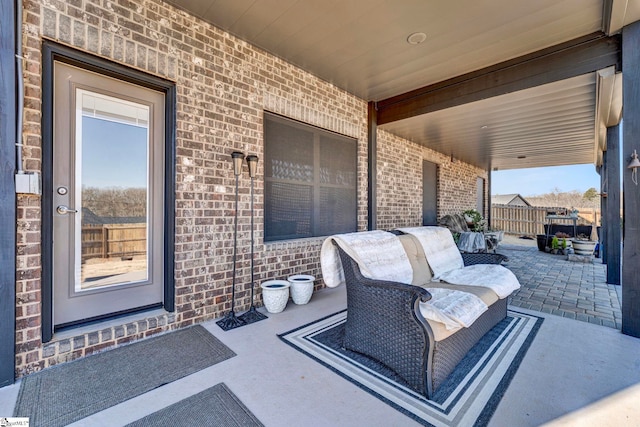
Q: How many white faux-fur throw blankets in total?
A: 2